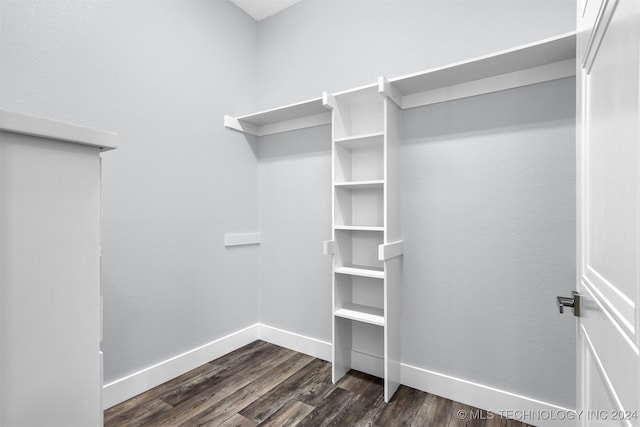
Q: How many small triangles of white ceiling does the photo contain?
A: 1